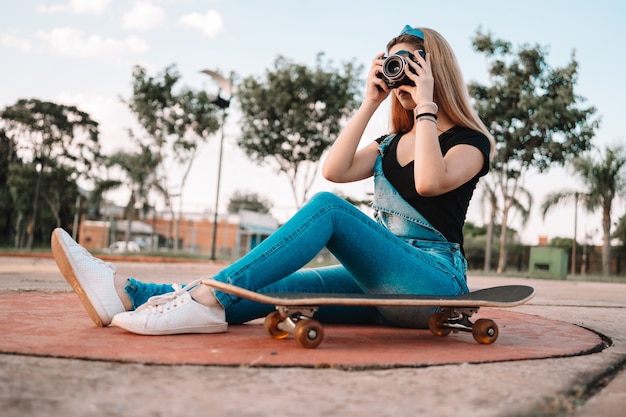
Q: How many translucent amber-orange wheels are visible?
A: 4